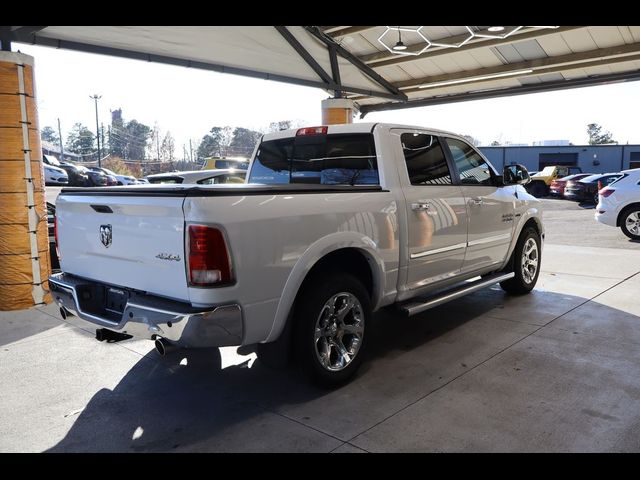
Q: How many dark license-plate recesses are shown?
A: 1